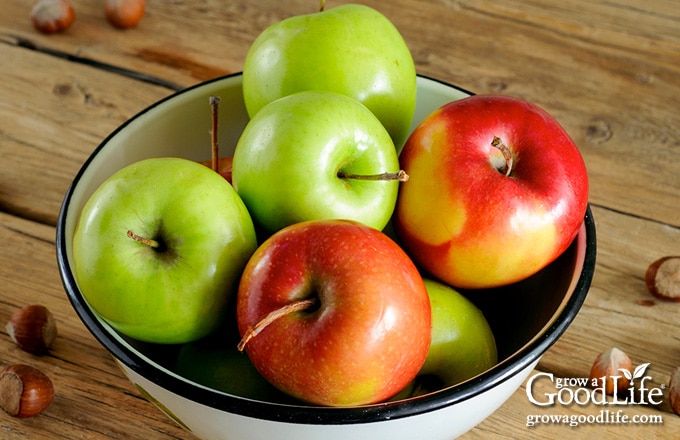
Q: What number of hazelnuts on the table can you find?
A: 7